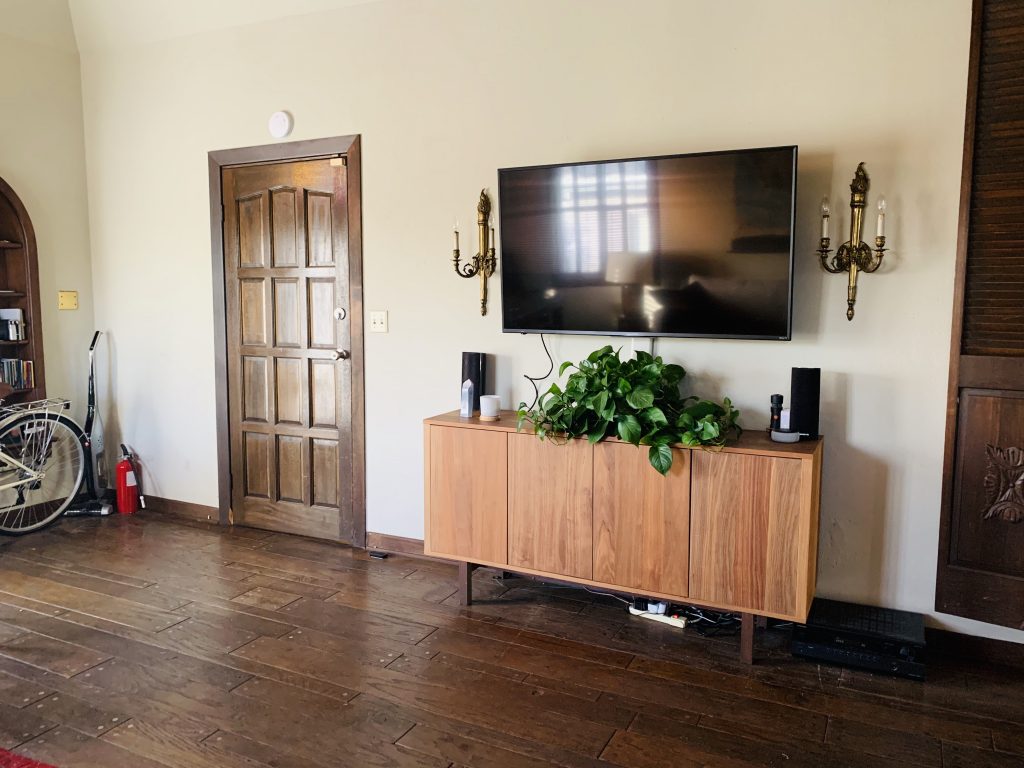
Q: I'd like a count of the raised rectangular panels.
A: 12